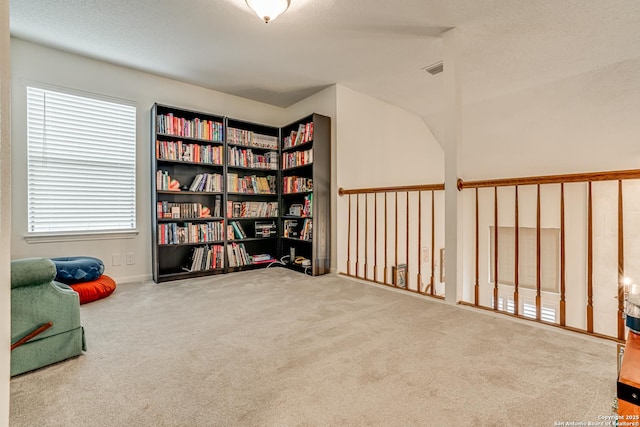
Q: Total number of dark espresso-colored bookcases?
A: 3